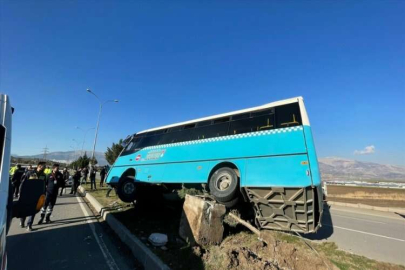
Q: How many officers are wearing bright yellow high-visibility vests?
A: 2